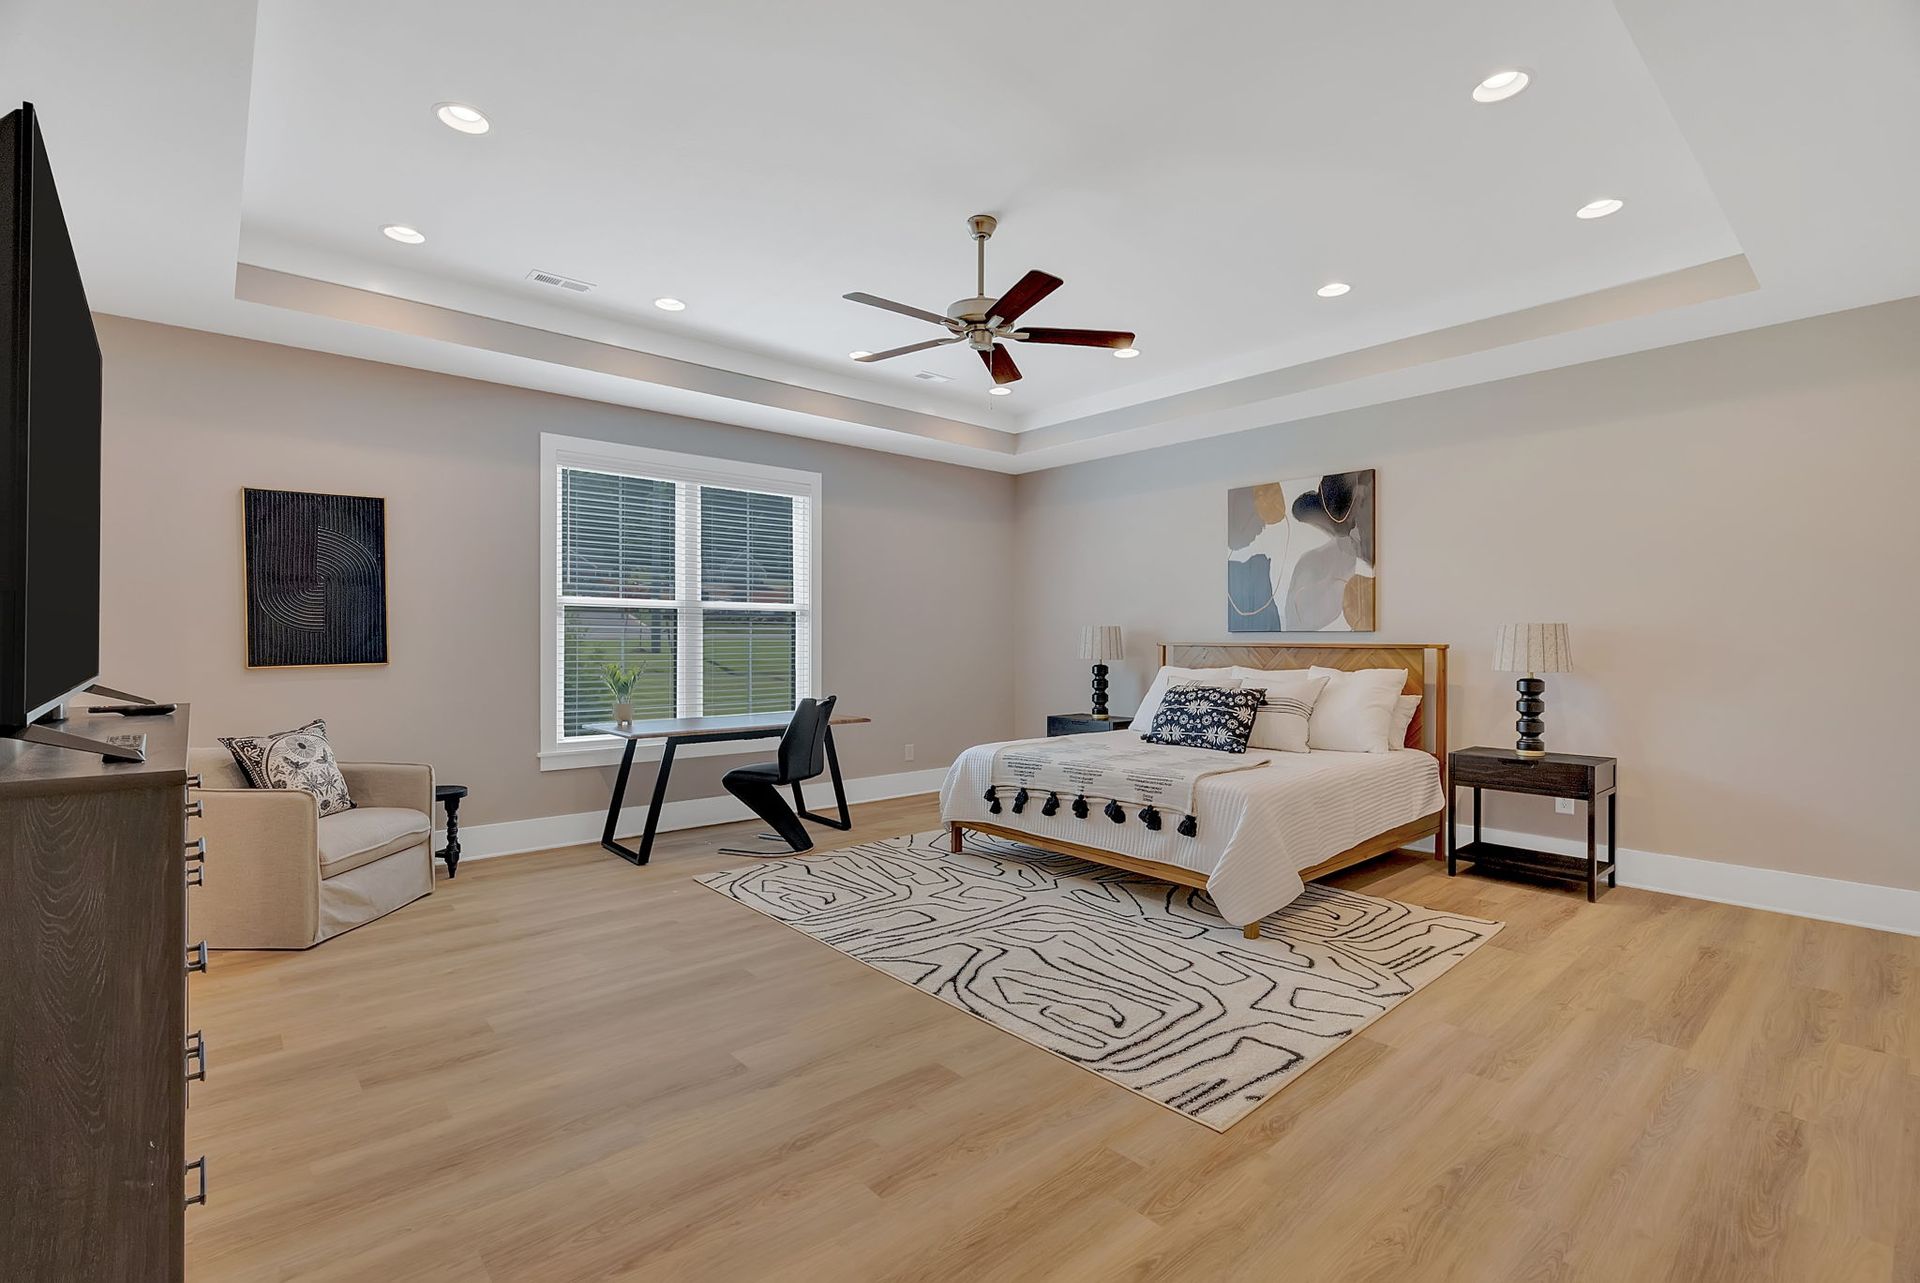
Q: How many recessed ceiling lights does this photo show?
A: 9